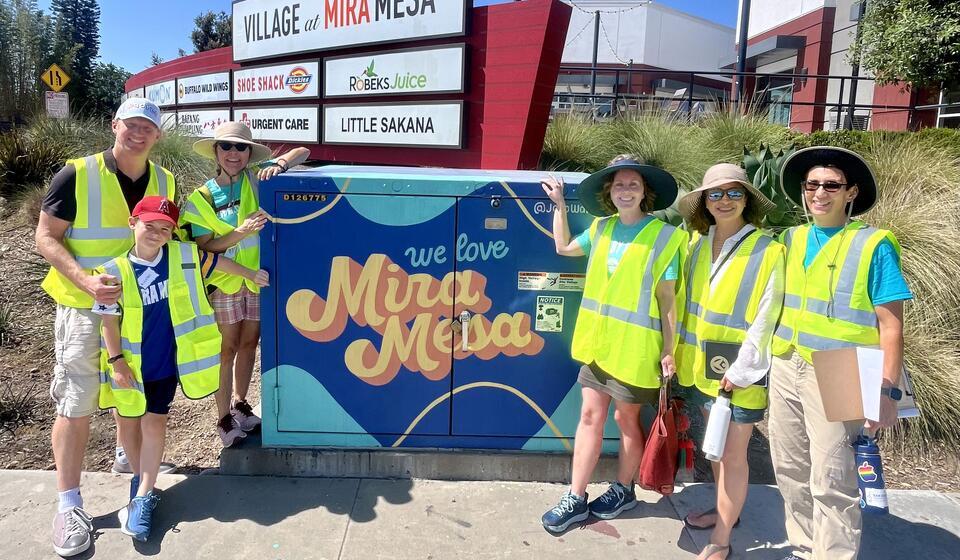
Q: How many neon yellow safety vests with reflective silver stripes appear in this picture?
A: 6